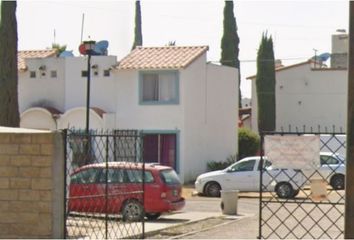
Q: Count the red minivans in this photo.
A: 1